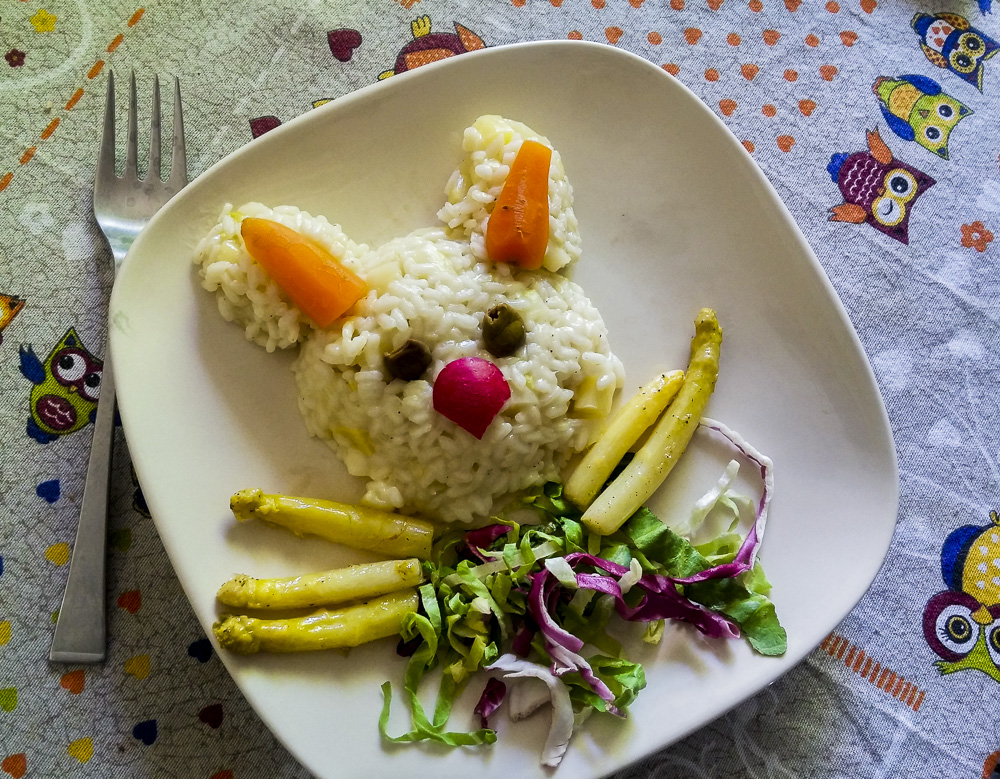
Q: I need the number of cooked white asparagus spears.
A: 5